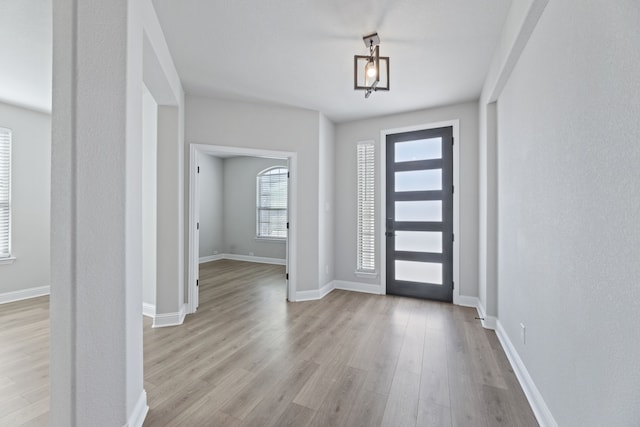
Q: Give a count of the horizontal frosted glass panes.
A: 5